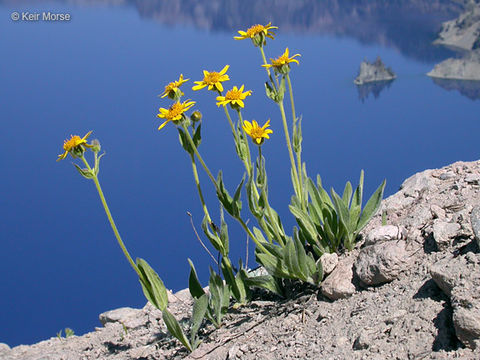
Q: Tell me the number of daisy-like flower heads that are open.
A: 8